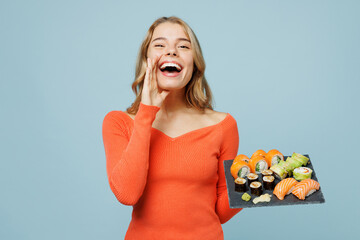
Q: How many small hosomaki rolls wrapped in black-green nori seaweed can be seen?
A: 5